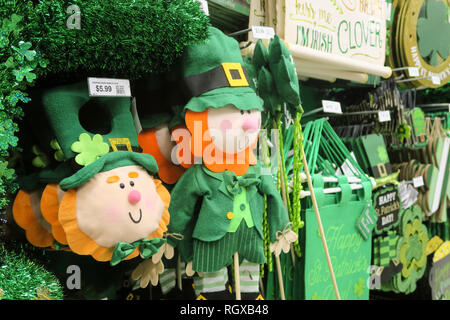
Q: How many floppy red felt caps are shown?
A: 0